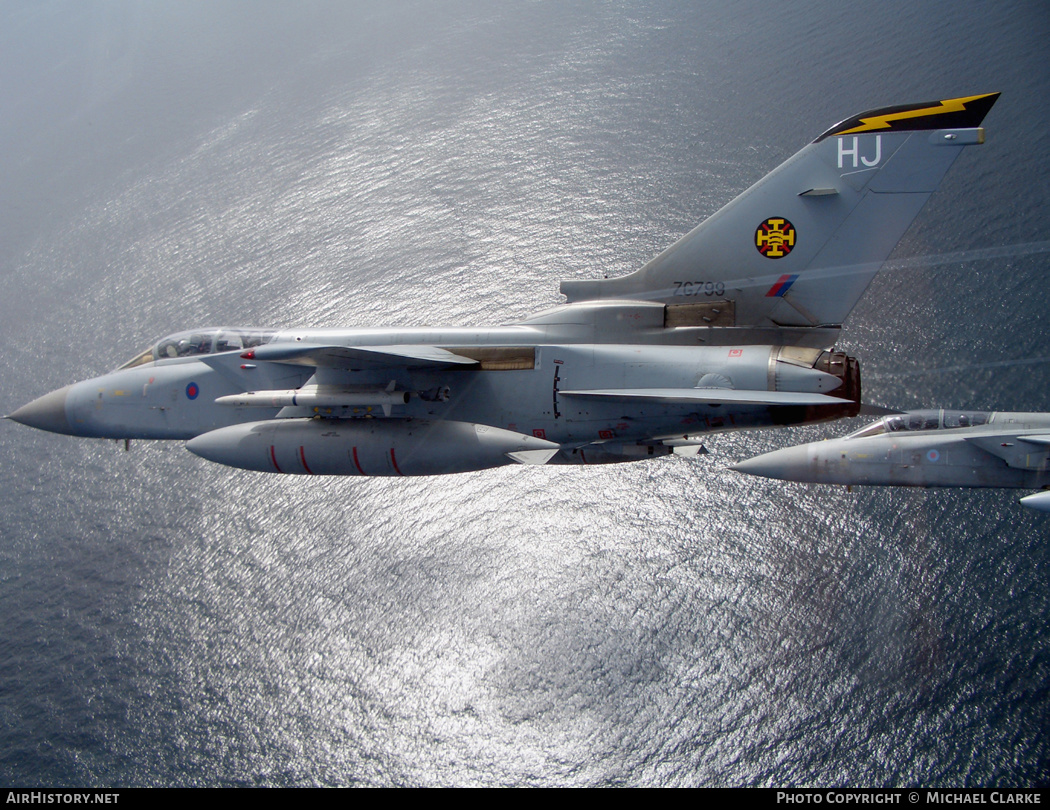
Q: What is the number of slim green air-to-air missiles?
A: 0